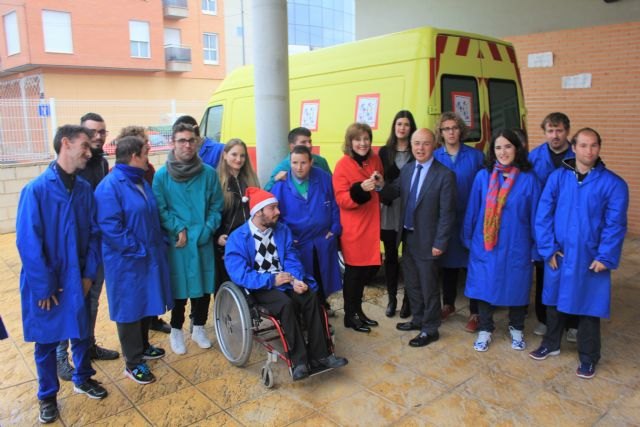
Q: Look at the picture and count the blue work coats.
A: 9